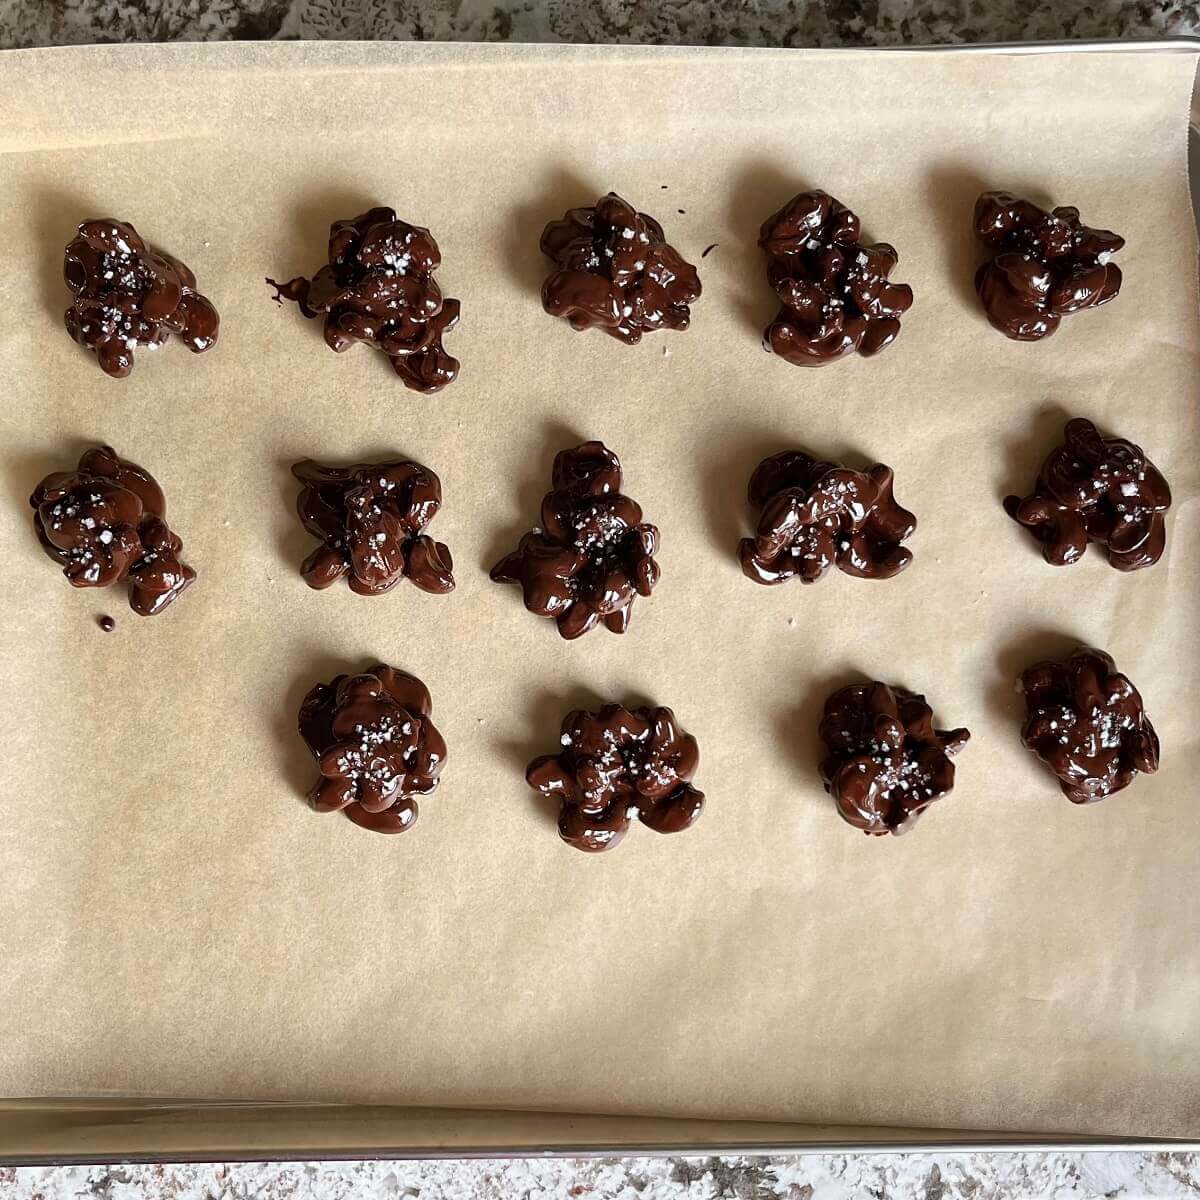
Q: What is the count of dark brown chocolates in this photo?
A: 14